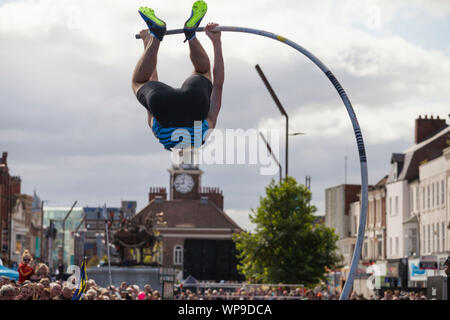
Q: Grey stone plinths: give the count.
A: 1